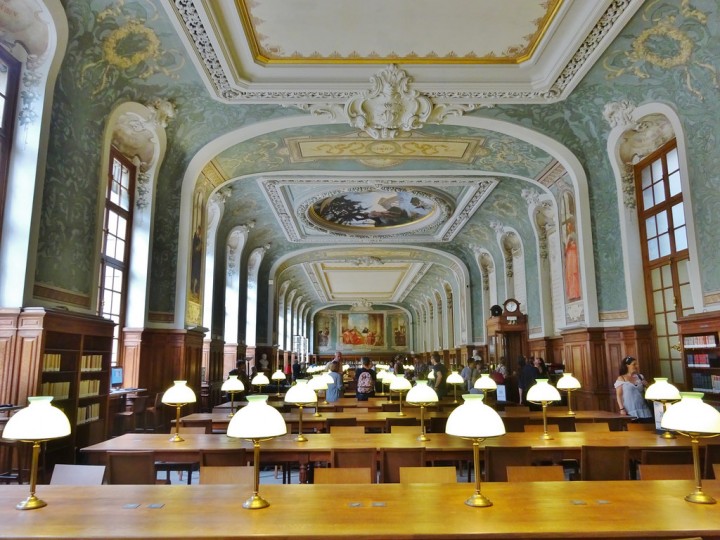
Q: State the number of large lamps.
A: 4